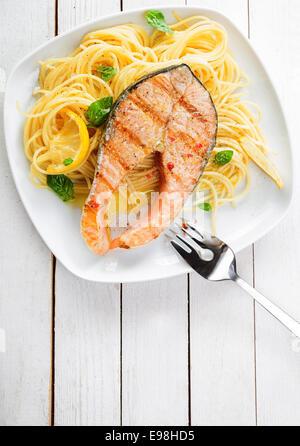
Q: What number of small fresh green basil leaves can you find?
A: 7